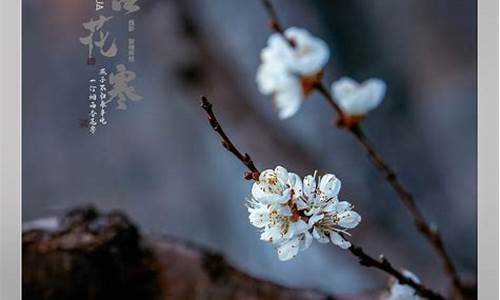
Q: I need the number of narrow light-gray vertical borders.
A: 2